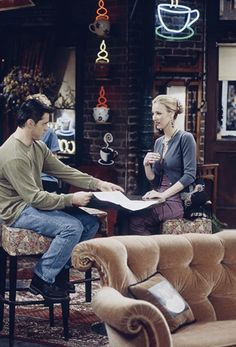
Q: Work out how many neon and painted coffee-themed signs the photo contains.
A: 5